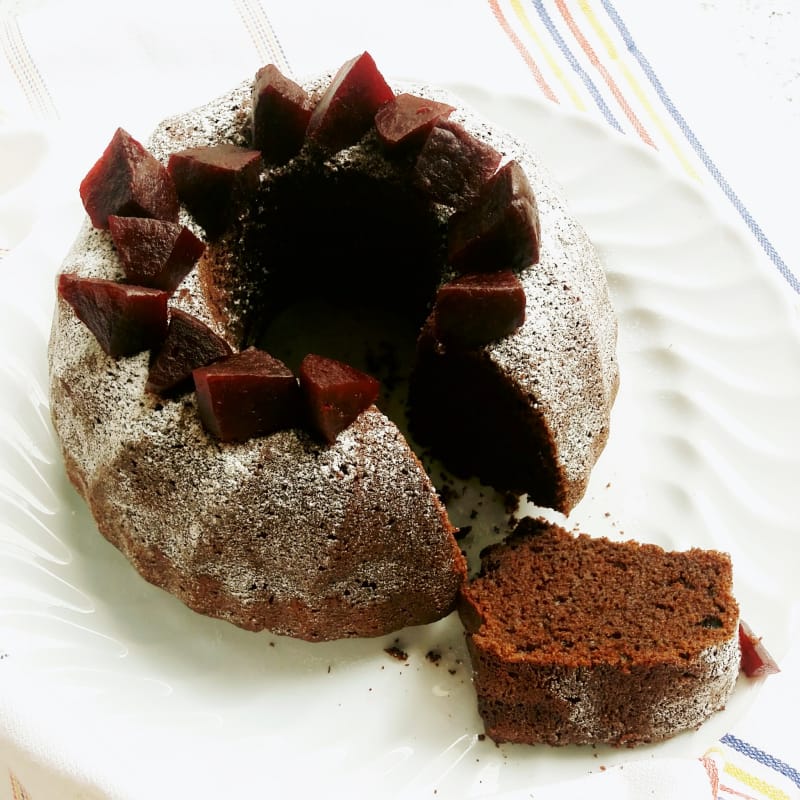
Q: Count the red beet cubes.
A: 14